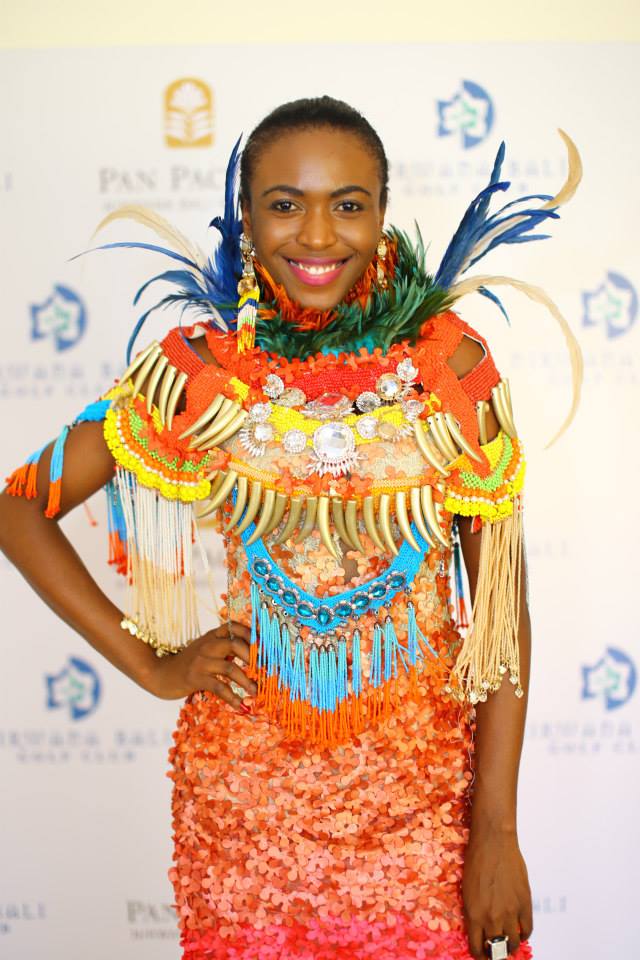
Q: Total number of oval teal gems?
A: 9